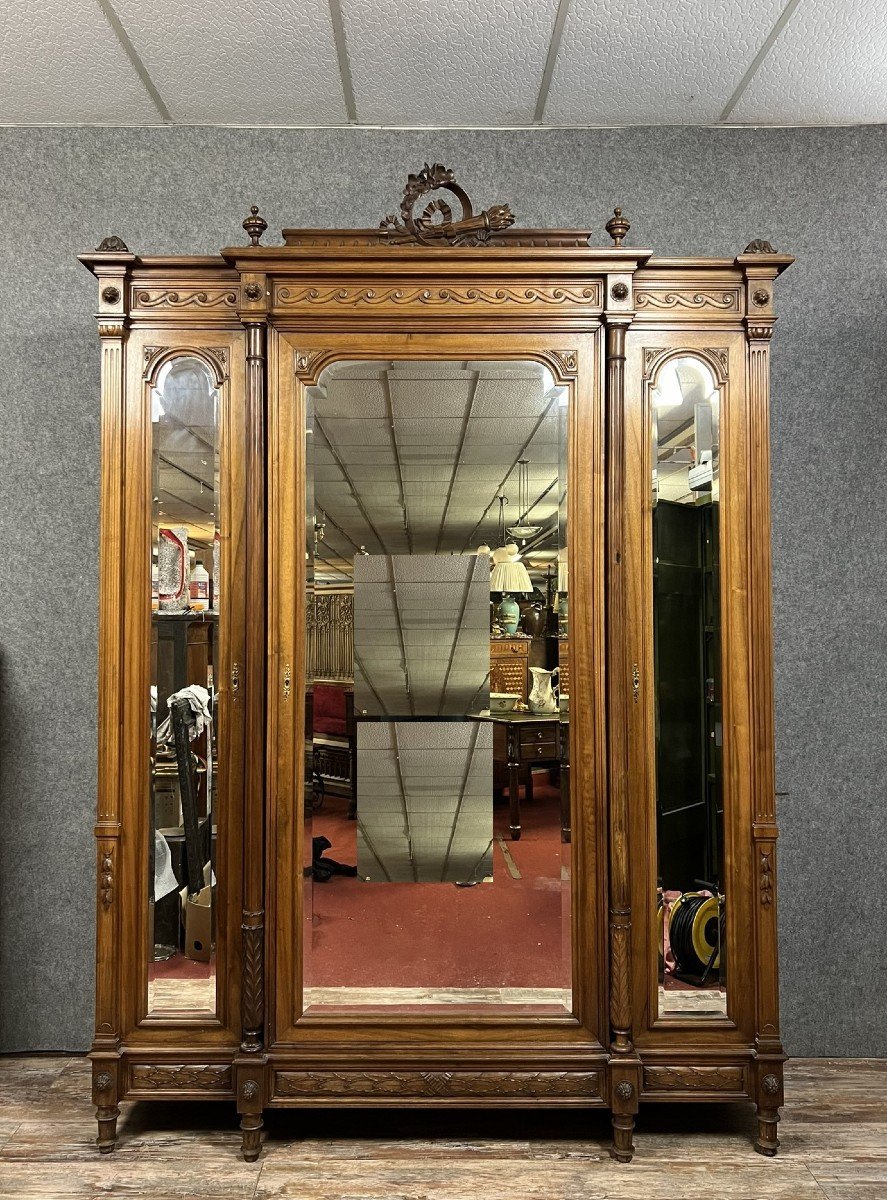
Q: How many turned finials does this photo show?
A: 2